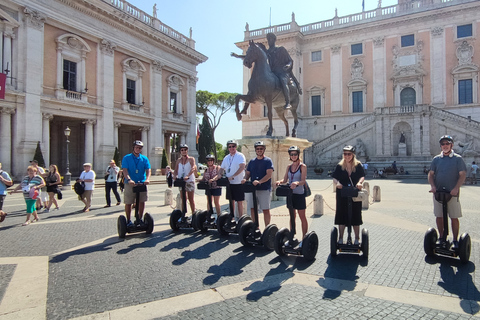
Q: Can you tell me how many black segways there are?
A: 8